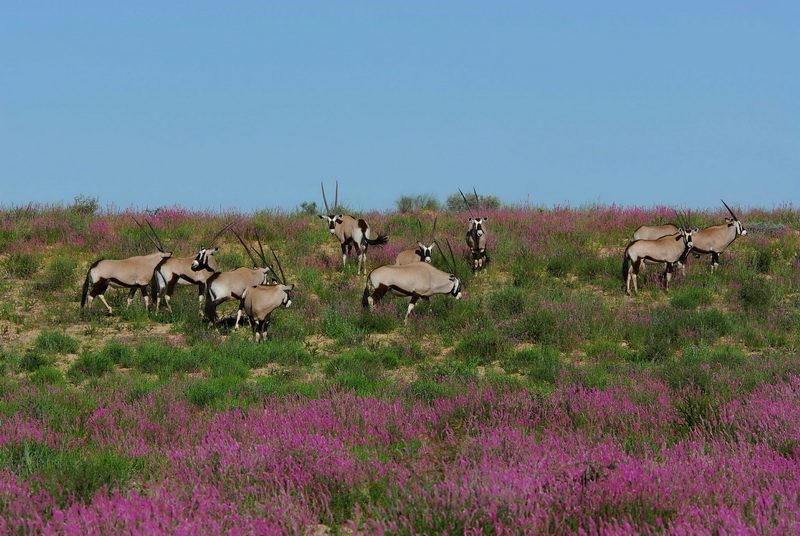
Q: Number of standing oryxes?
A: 11